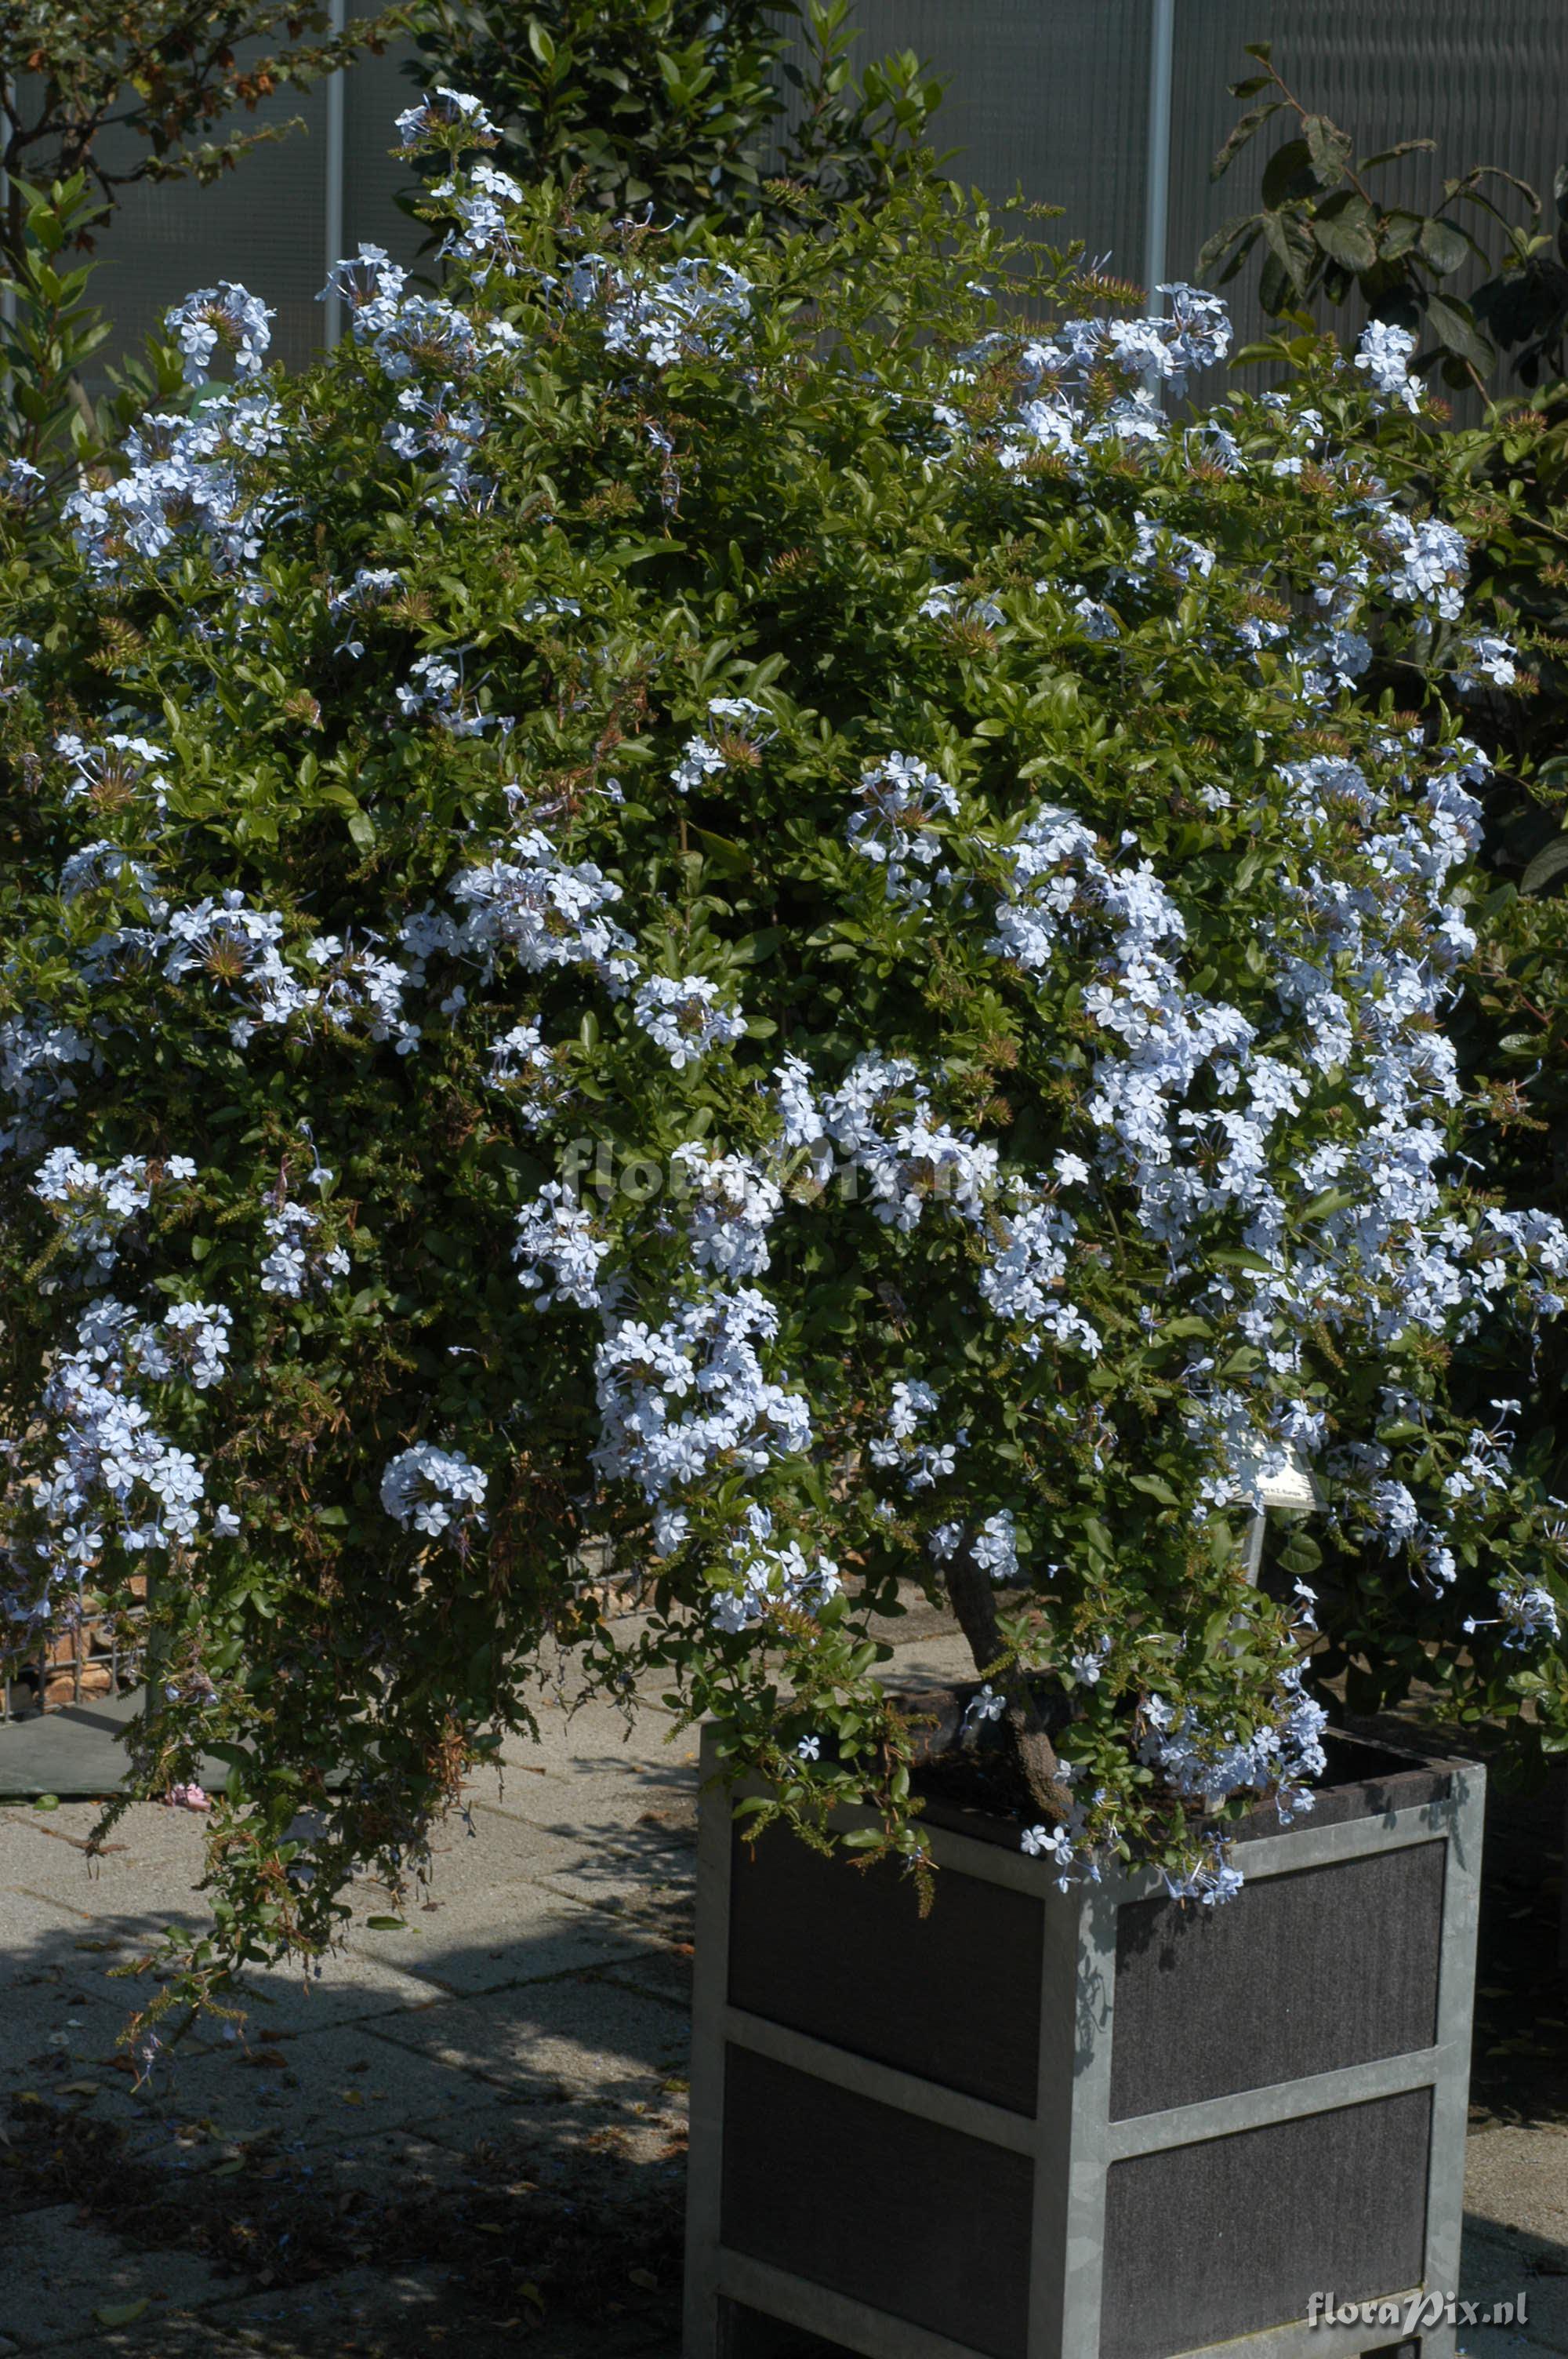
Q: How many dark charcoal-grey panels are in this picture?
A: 4